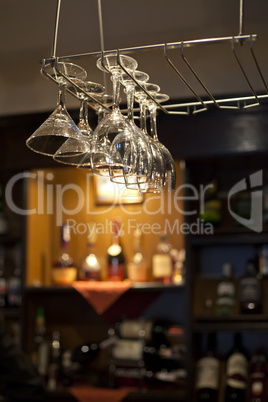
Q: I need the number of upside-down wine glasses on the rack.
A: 7